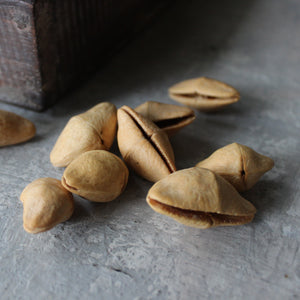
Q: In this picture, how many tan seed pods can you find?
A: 9